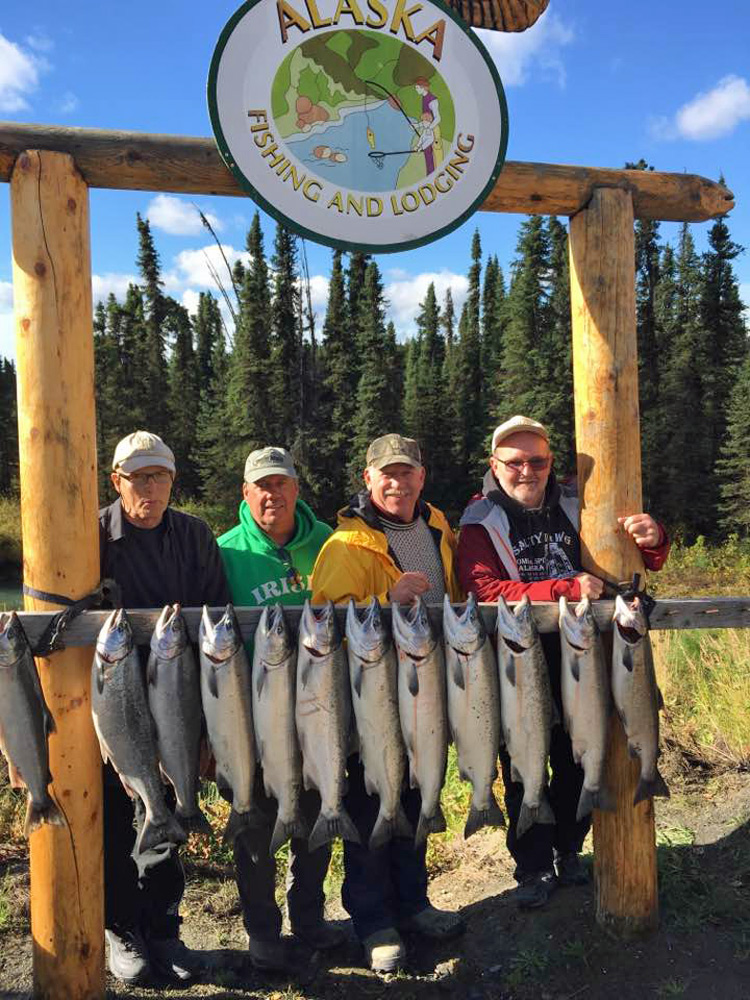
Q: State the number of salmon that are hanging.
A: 12